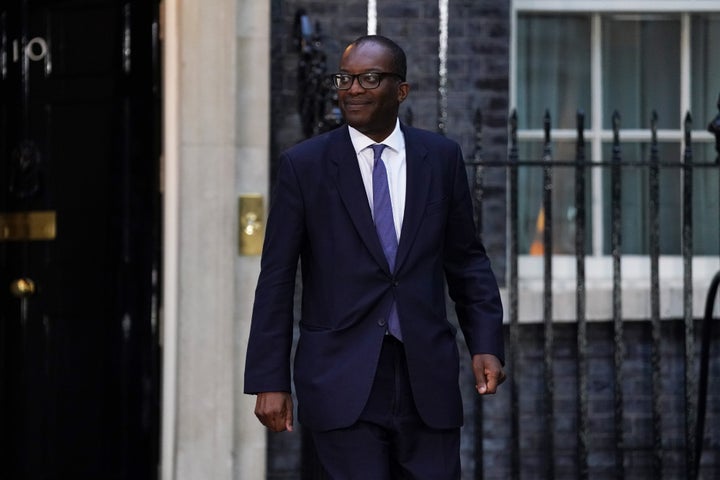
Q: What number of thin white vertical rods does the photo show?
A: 2